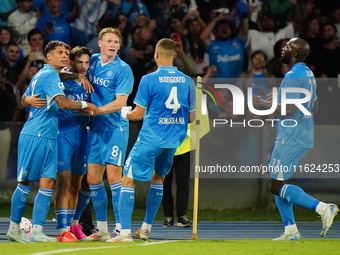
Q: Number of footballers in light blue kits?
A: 5